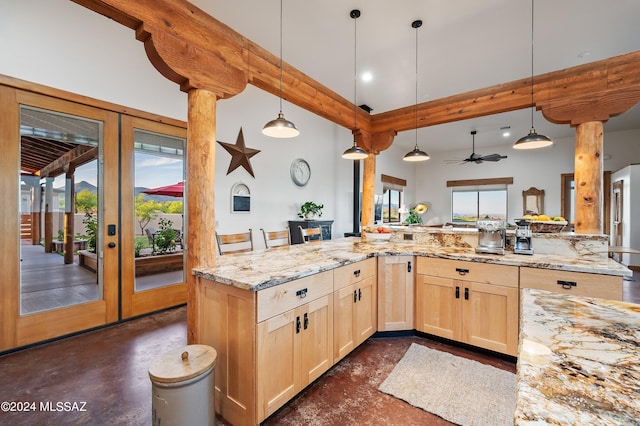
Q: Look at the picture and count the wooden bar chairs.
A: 3